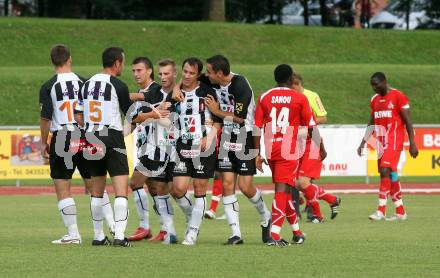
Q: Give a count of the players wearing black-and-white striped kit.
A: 6